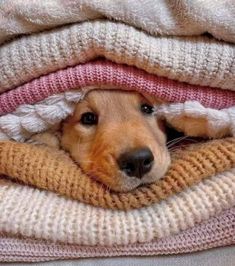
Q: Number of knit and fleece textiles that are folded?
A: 7